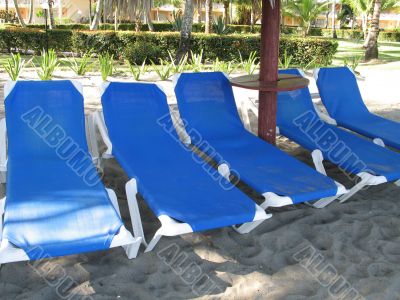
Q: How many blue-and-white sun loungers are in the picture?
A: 5